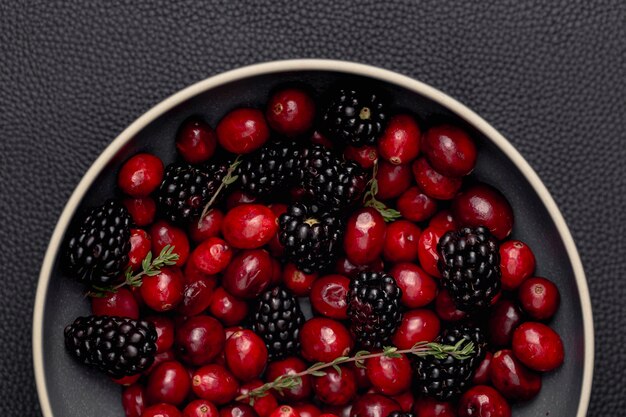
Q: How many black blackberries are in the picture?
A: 12